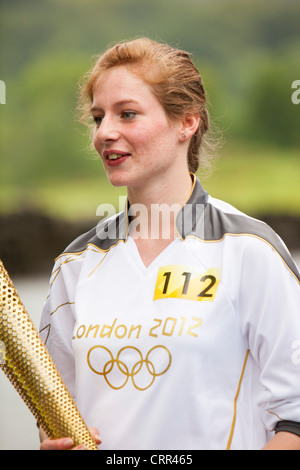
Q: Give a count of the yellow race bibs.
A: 1